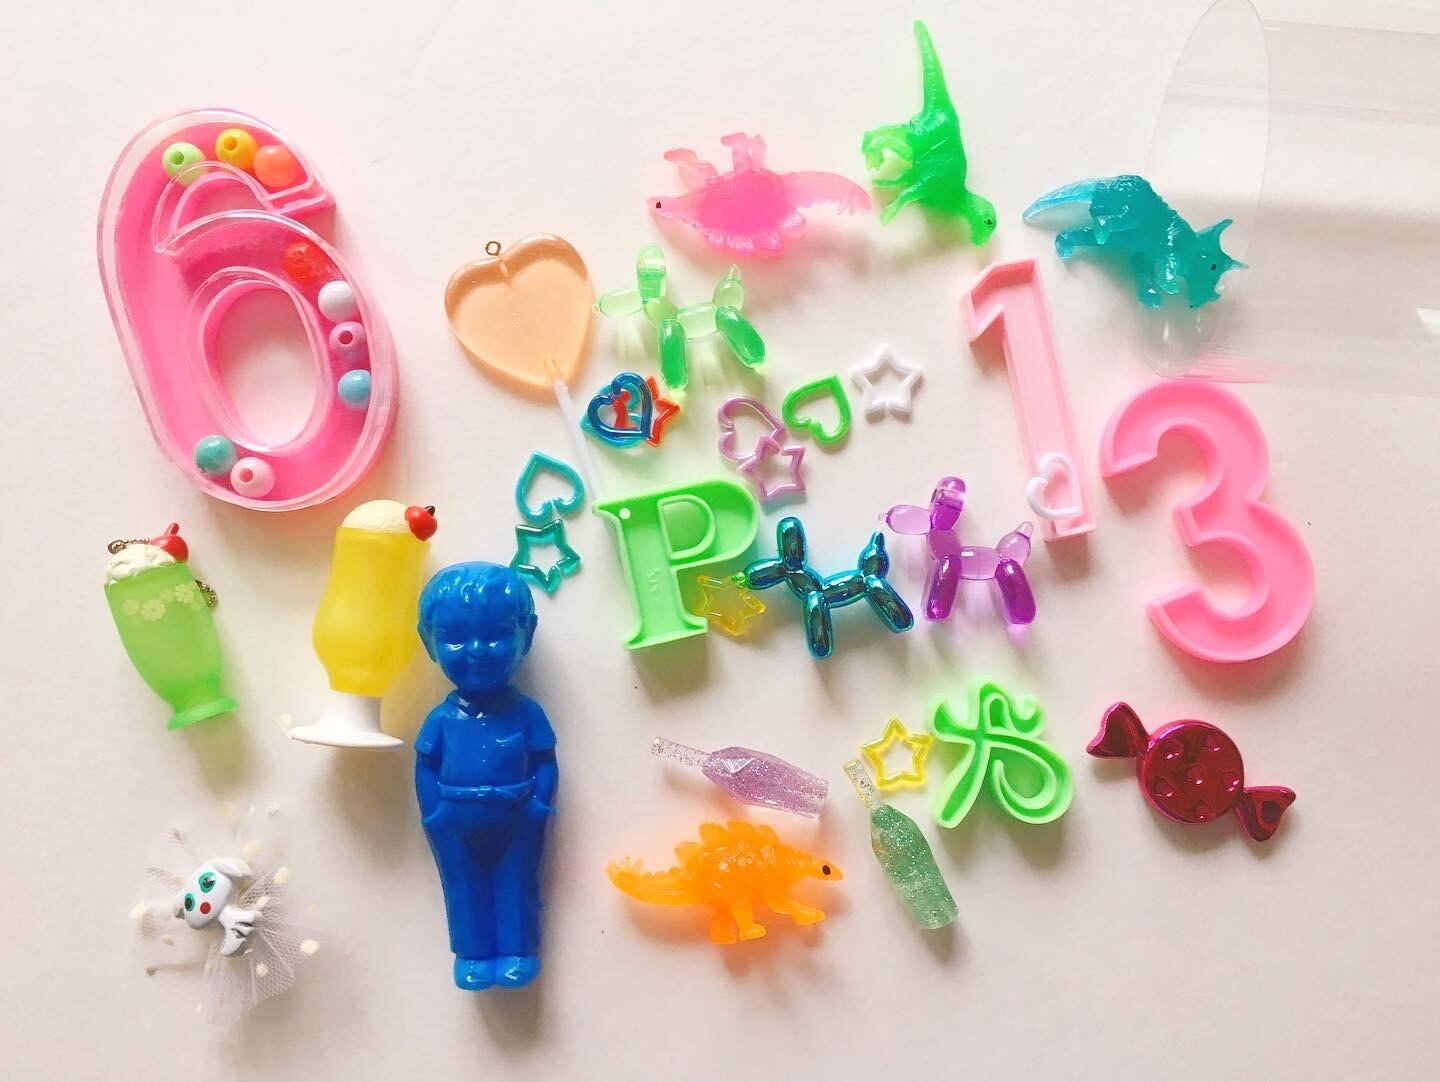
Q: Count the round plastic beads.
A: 9